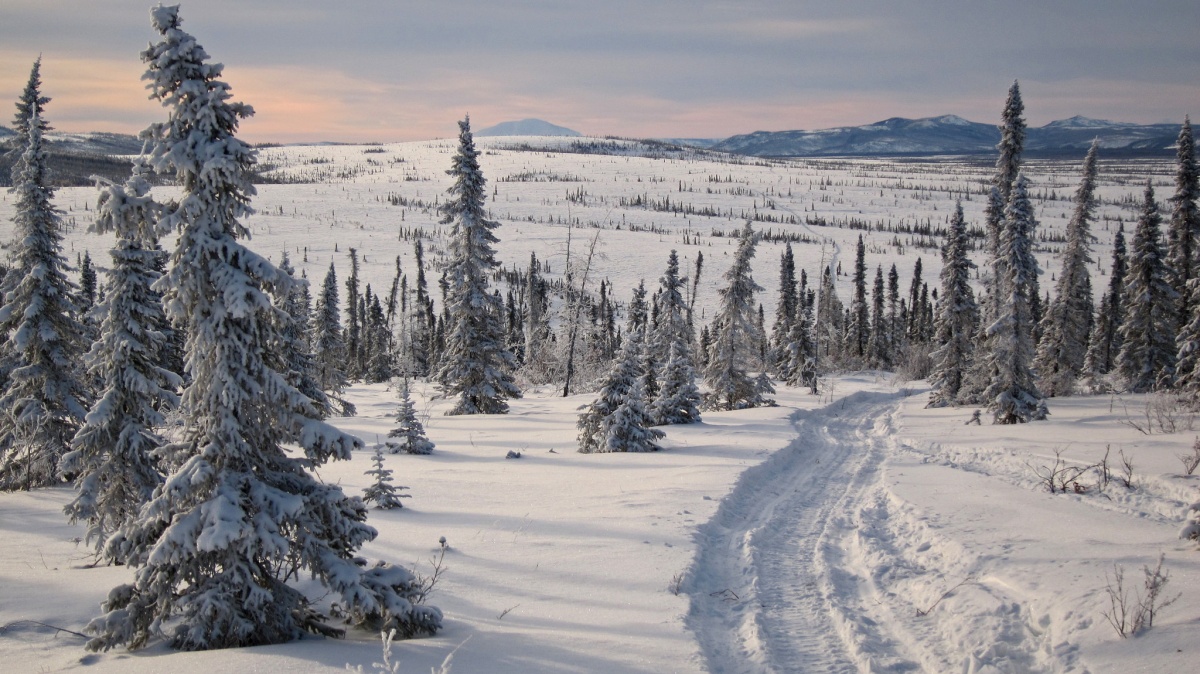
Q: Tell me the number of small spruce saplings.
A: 2